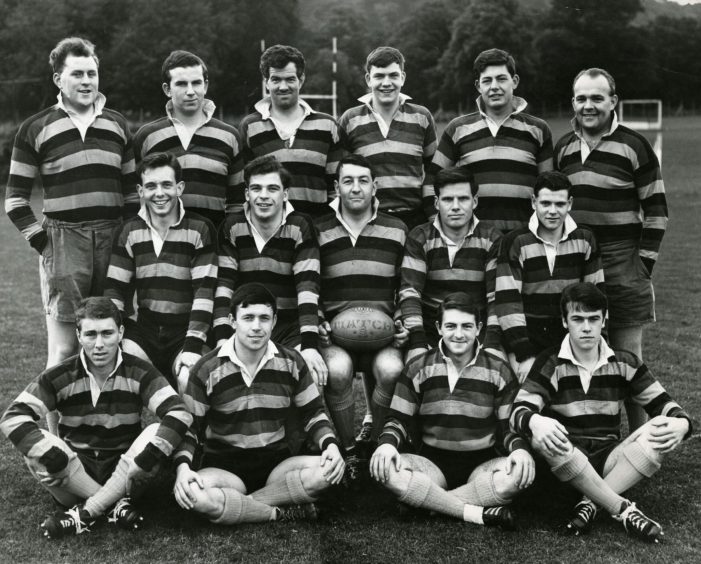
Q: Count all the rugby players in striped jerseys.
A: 15